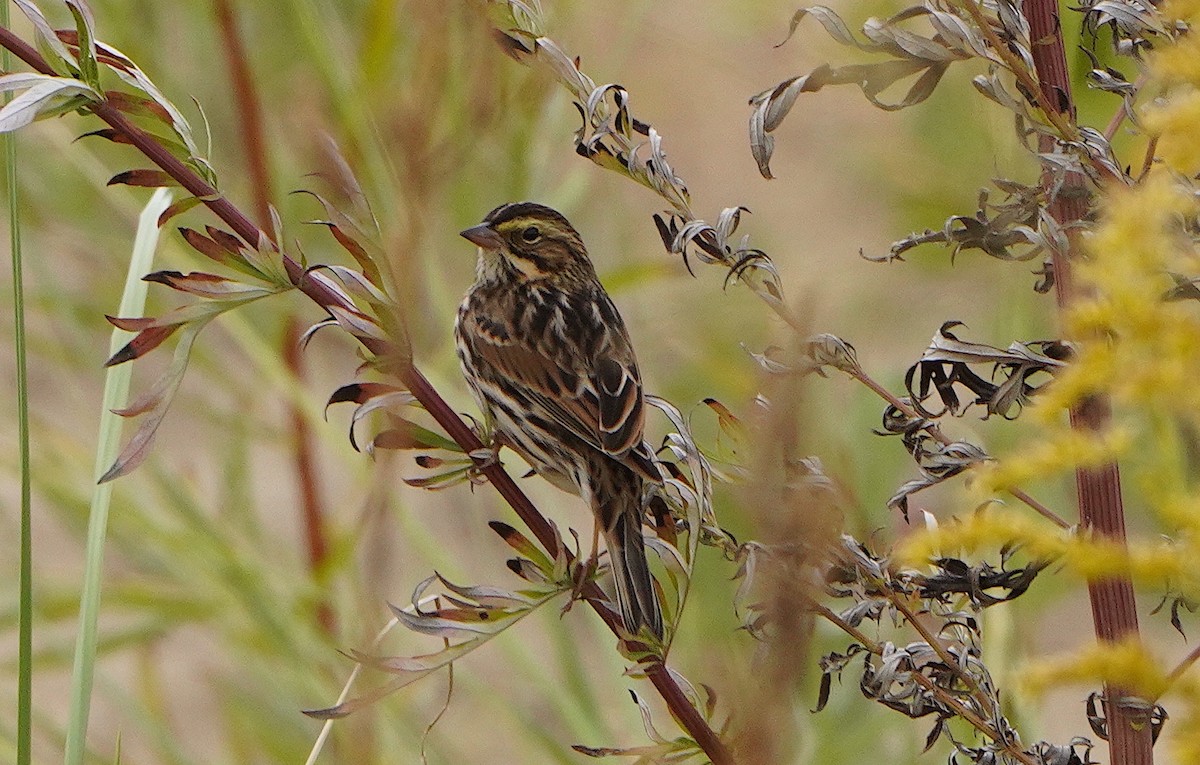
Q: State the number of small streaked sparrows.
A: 1